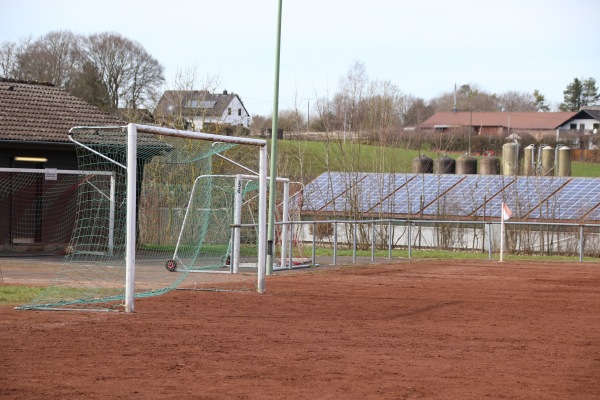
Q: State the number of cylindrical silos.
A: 8